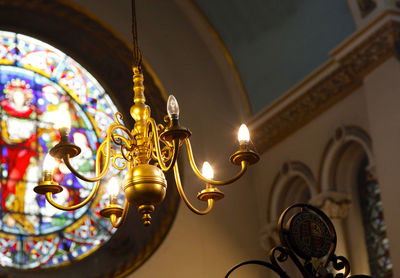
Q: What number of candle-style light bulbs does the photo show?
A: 6